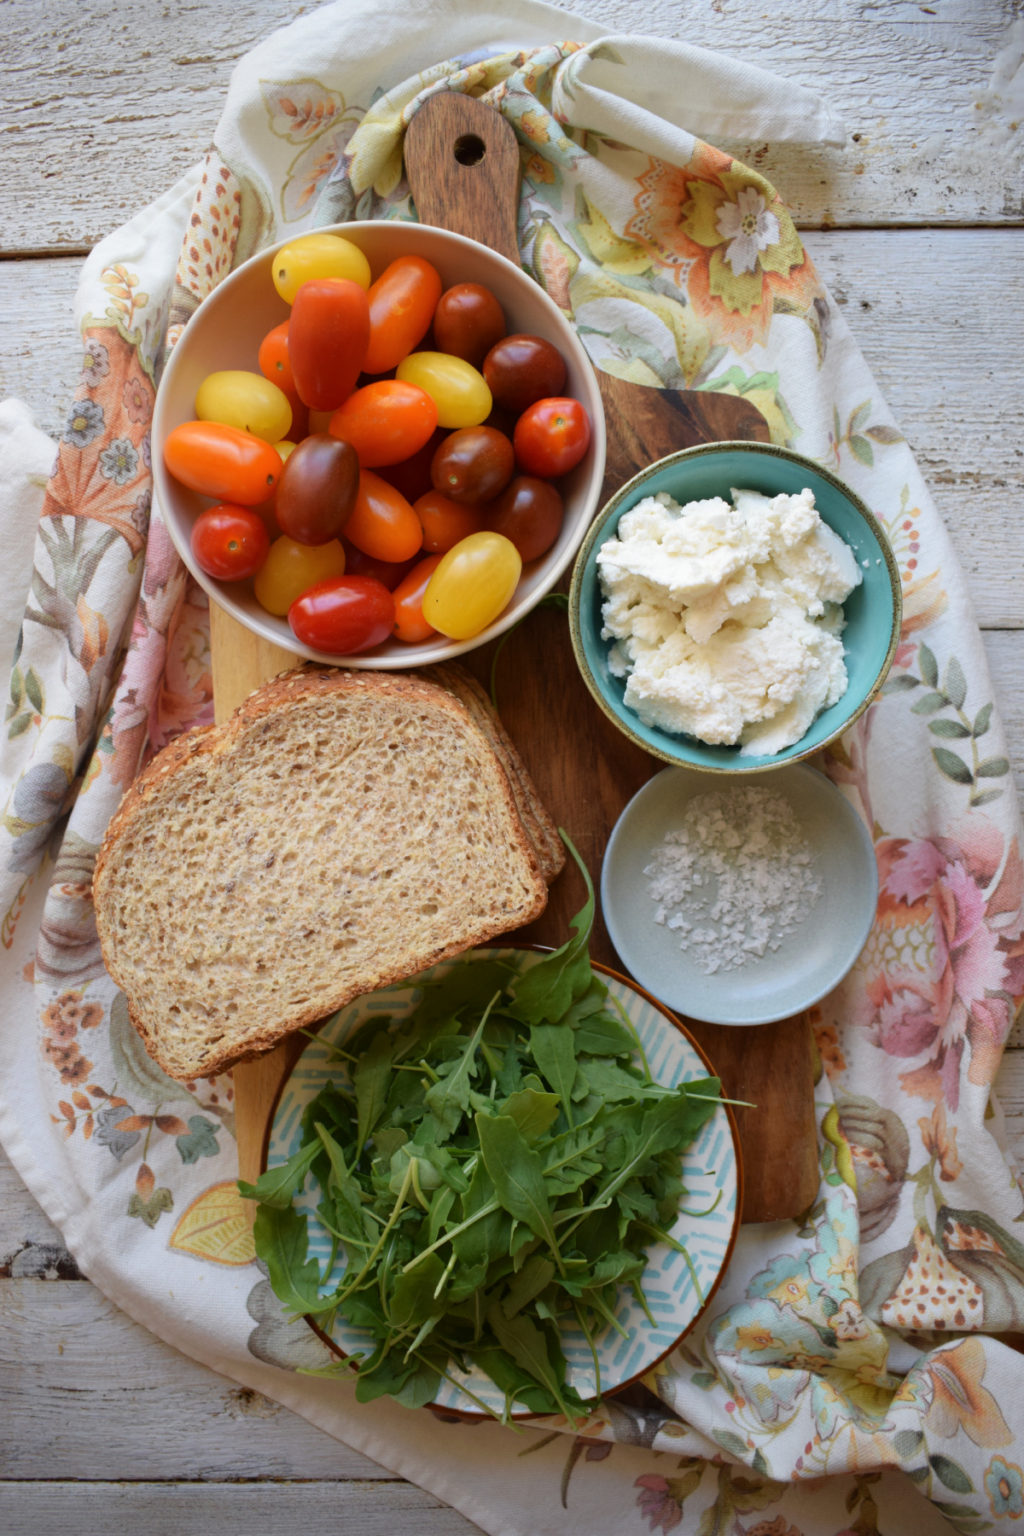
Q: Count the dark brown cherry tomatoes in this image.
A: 5